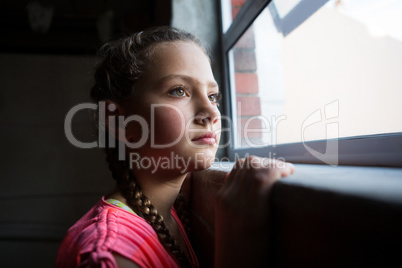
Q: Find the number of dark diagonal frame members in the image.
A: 1